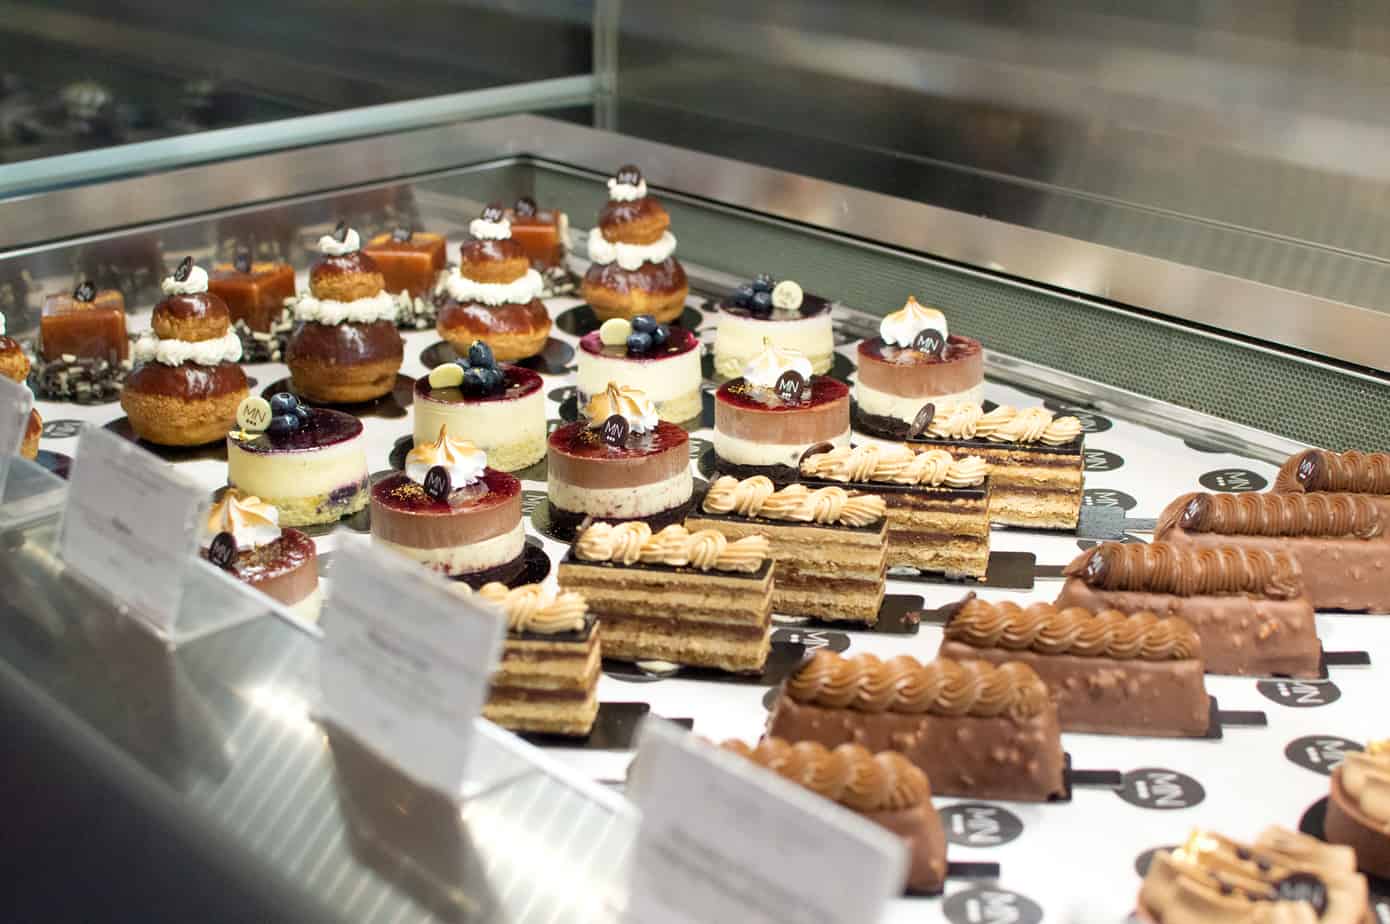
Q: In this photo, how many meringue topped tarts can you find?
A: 5